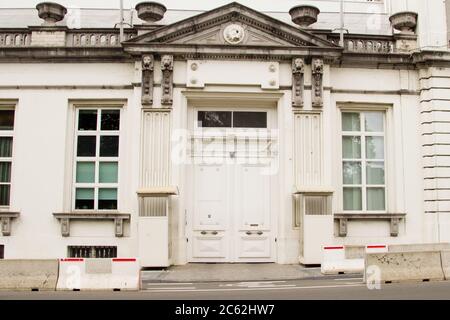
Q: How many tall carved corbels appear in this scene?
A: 4